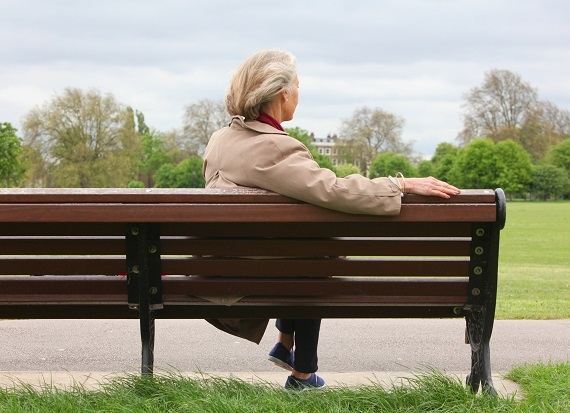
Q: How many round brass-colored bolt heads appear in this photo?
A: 9